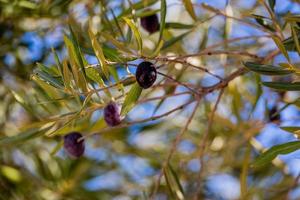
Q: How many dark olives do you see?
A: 4